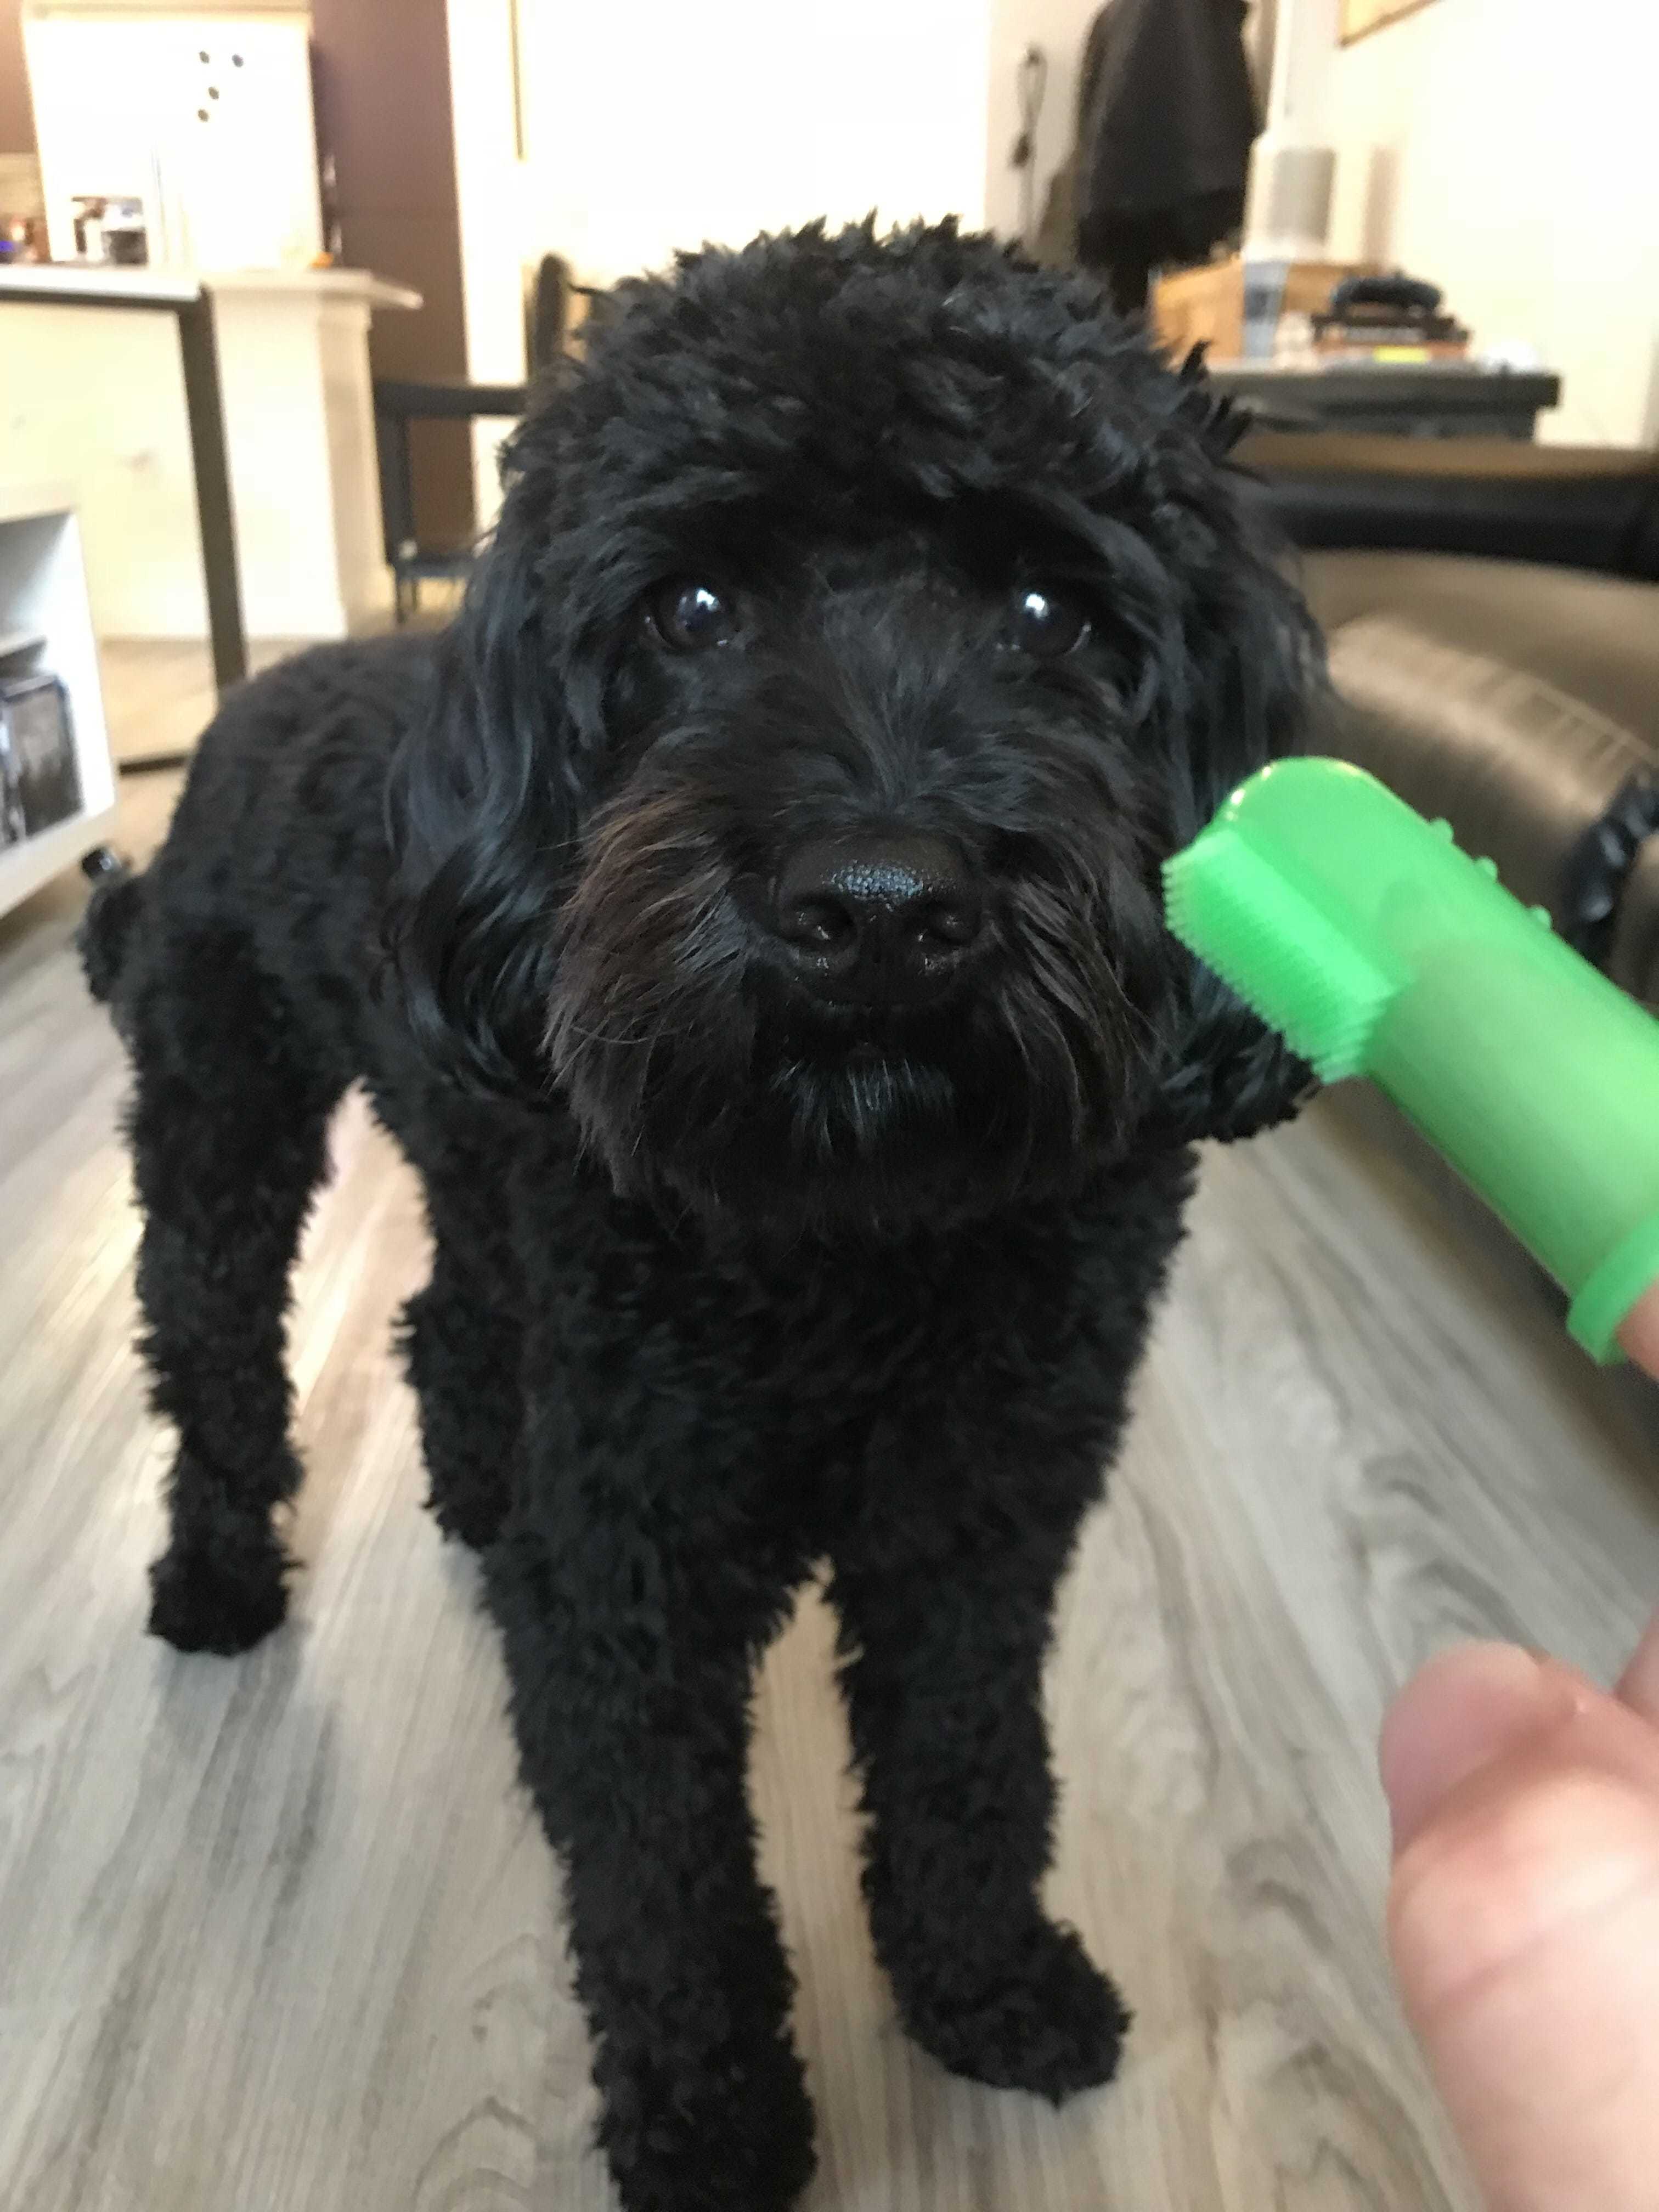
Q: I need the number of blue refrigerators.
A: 0